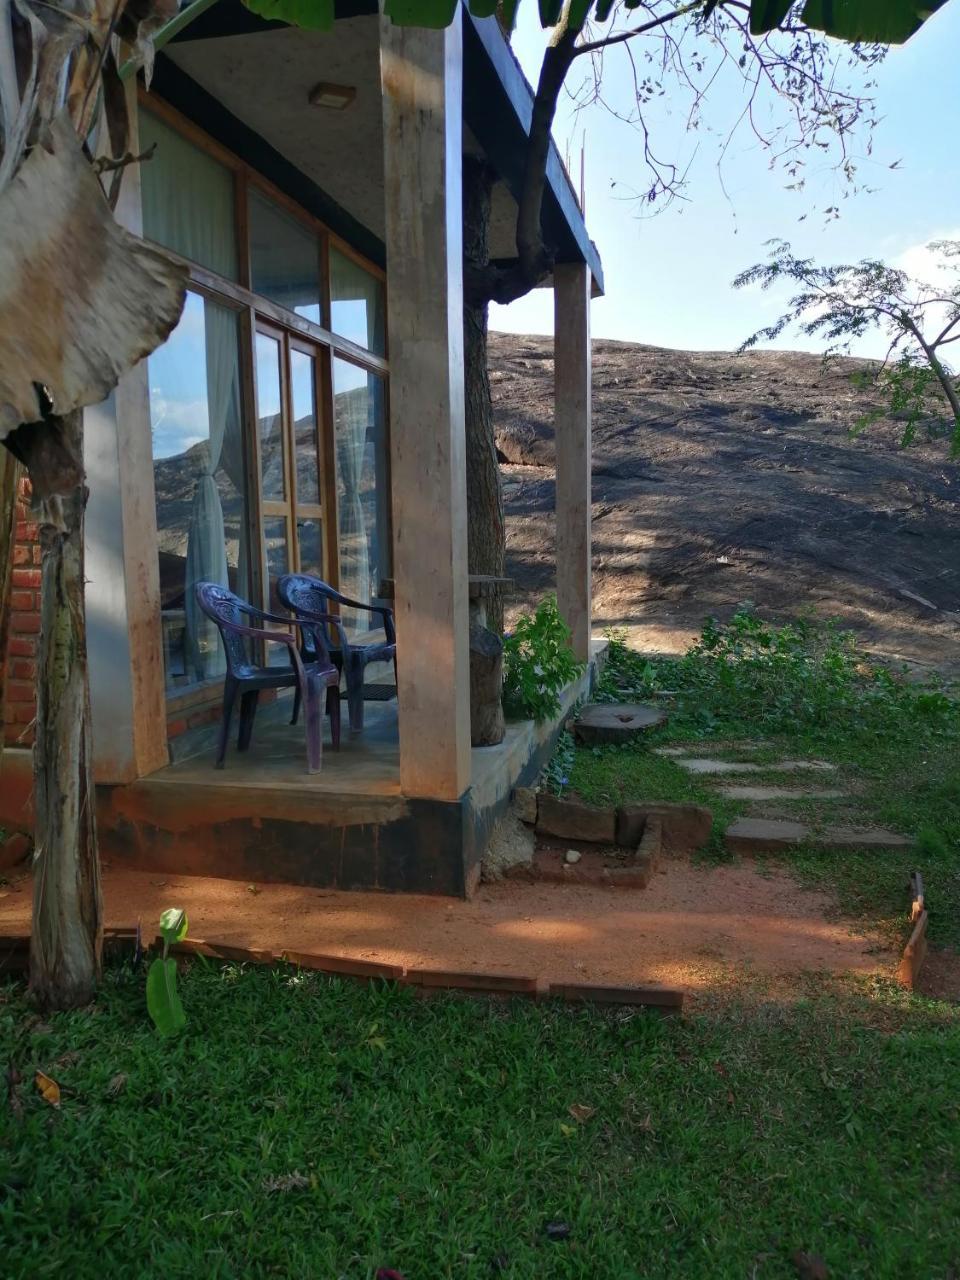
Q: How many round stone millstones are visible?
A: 1